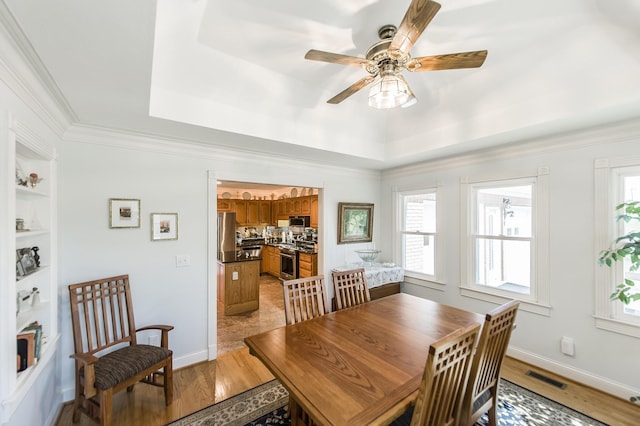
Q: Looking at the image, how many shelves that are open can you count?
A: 5